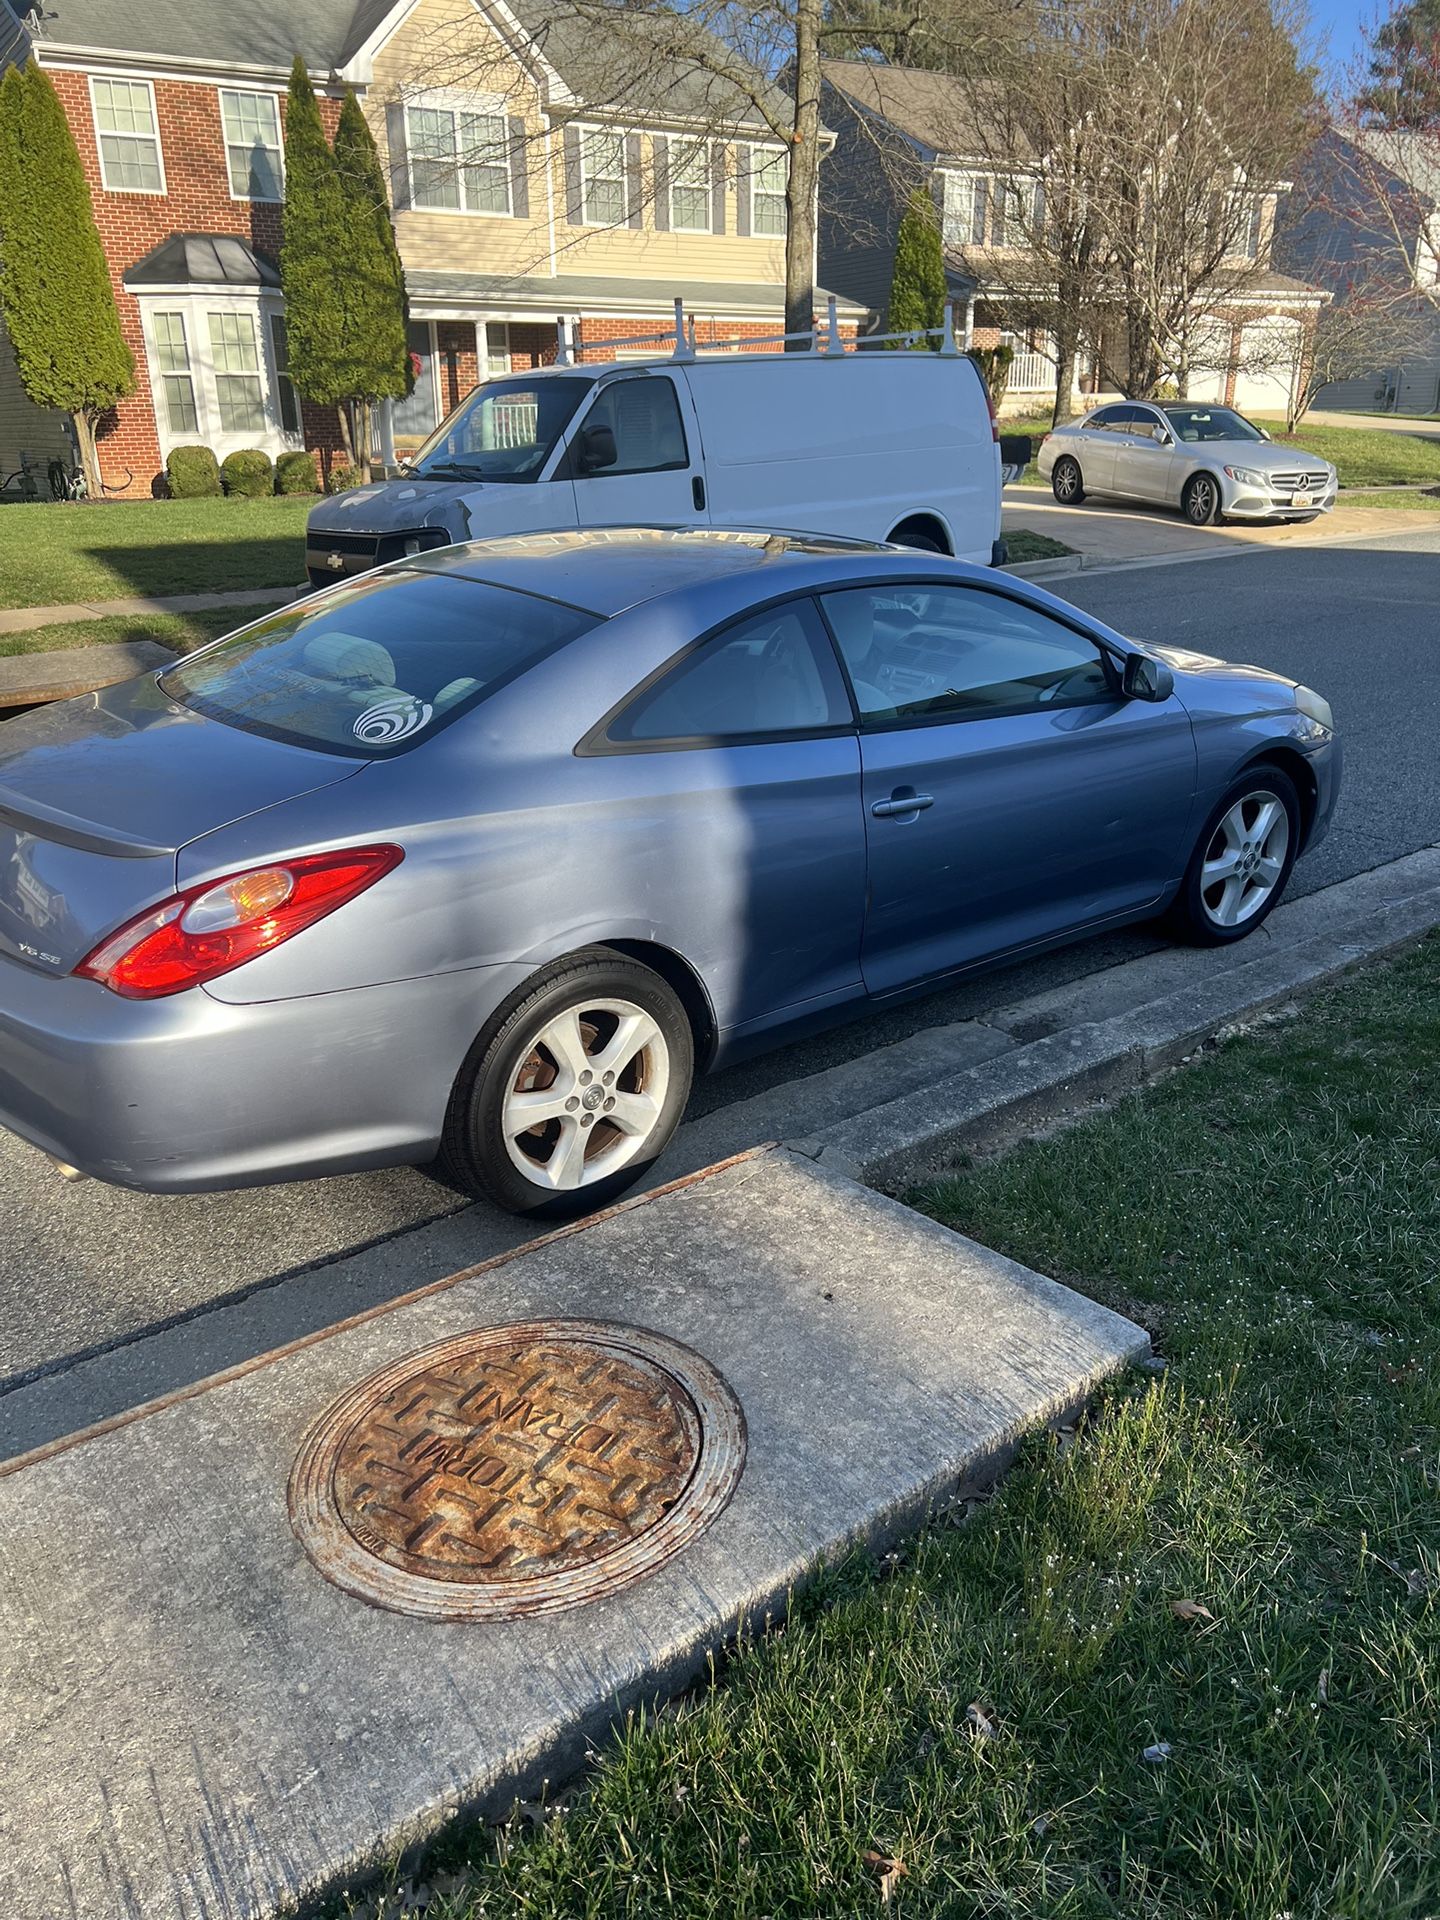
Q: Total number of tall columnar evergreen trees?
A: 4